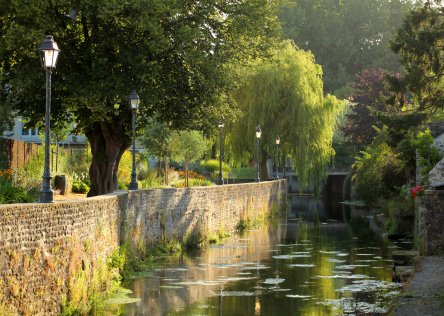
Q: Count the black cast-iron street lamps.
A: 5